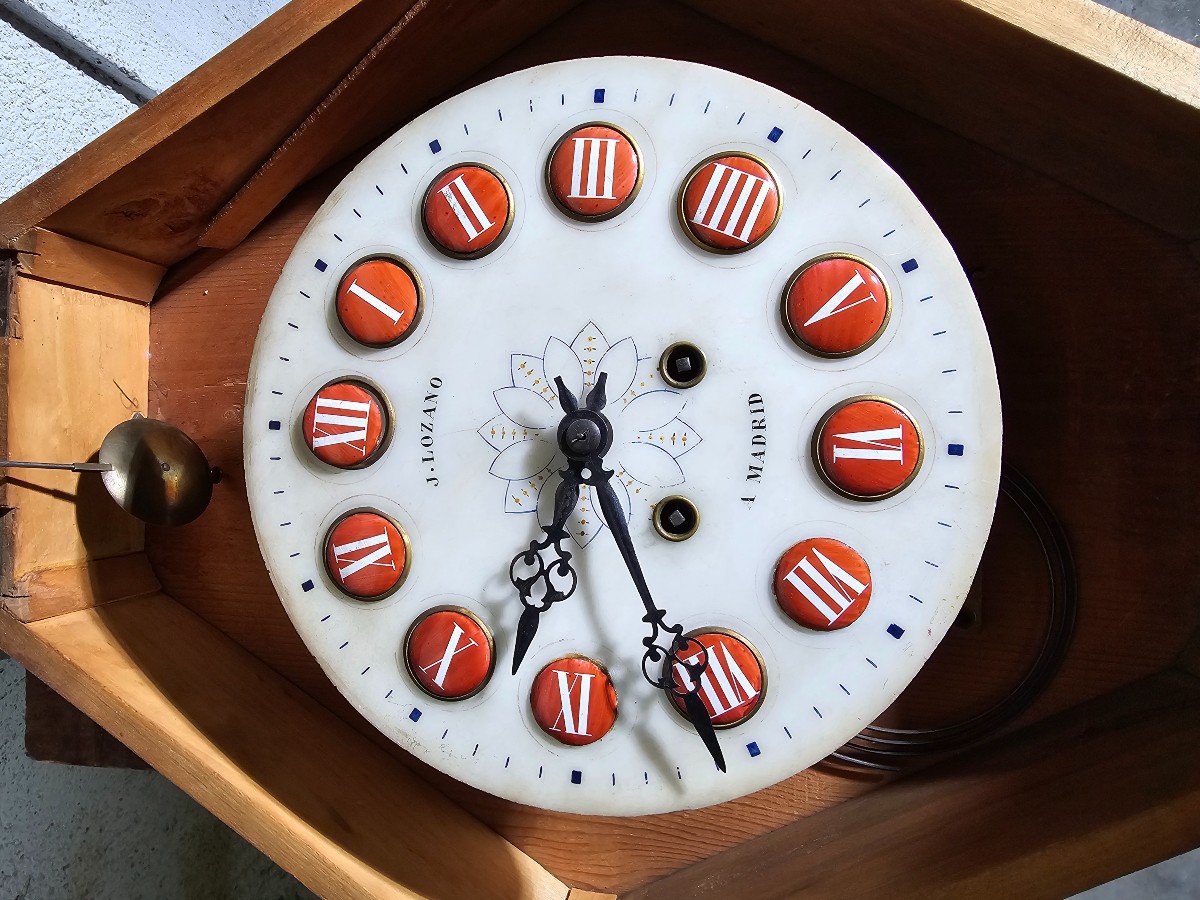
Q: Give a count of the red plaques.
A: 12